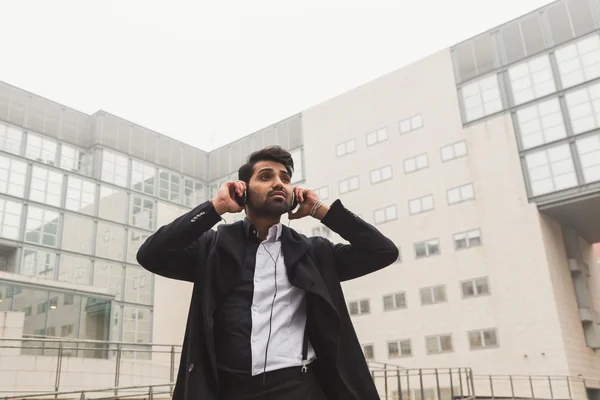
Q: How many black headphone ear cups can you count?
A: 2